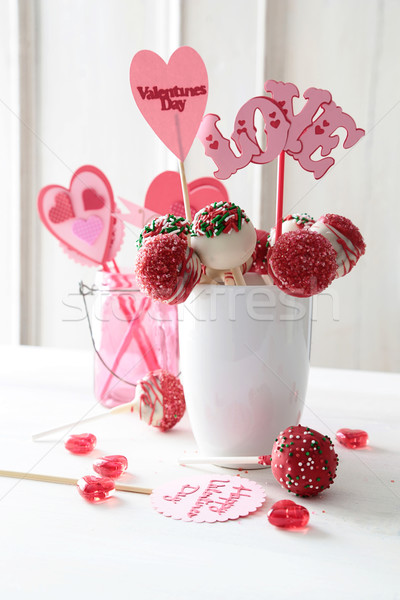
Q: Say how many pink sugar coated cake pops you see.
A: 4